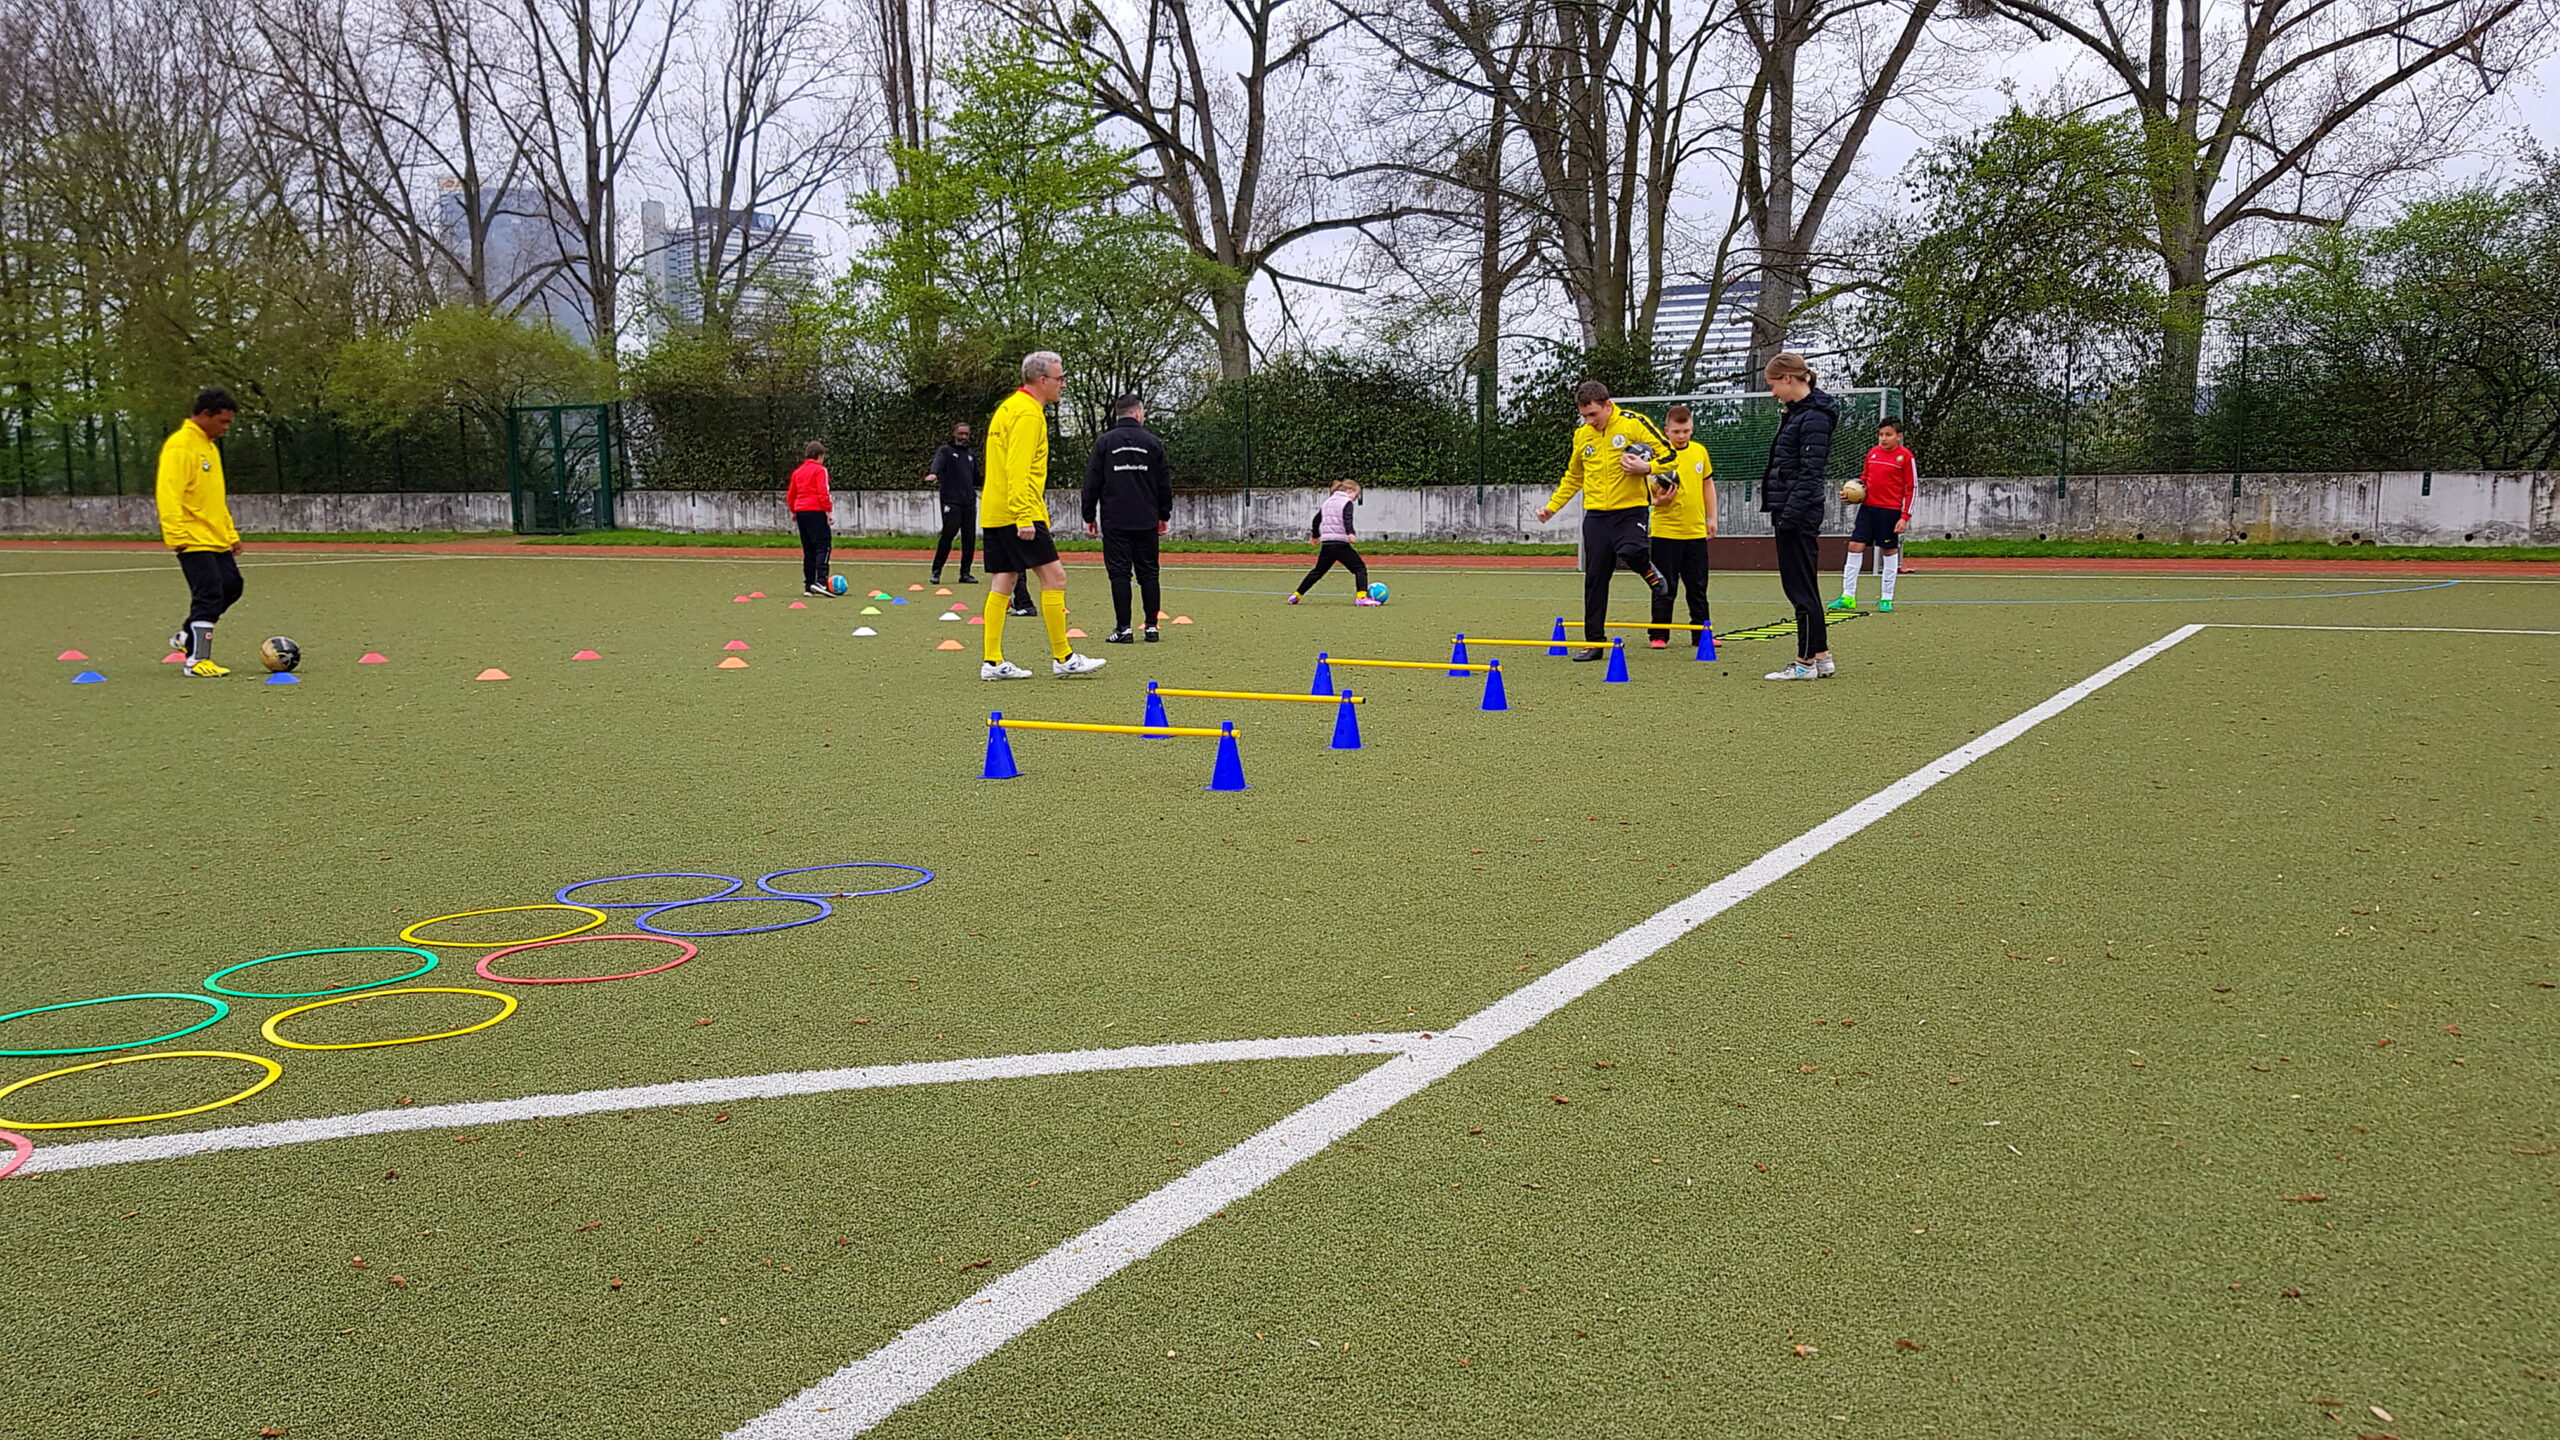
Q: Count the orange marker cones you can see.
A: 11